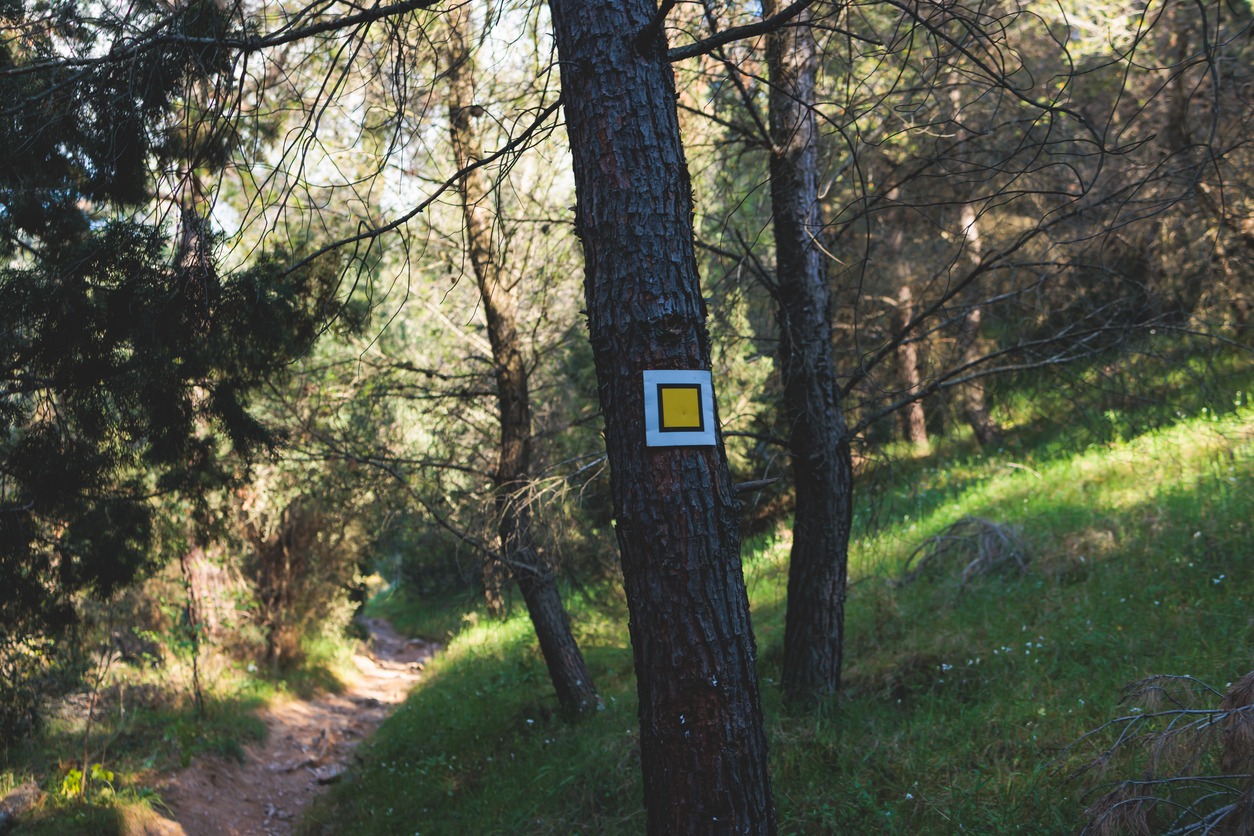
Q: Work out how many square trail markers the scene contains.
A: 1